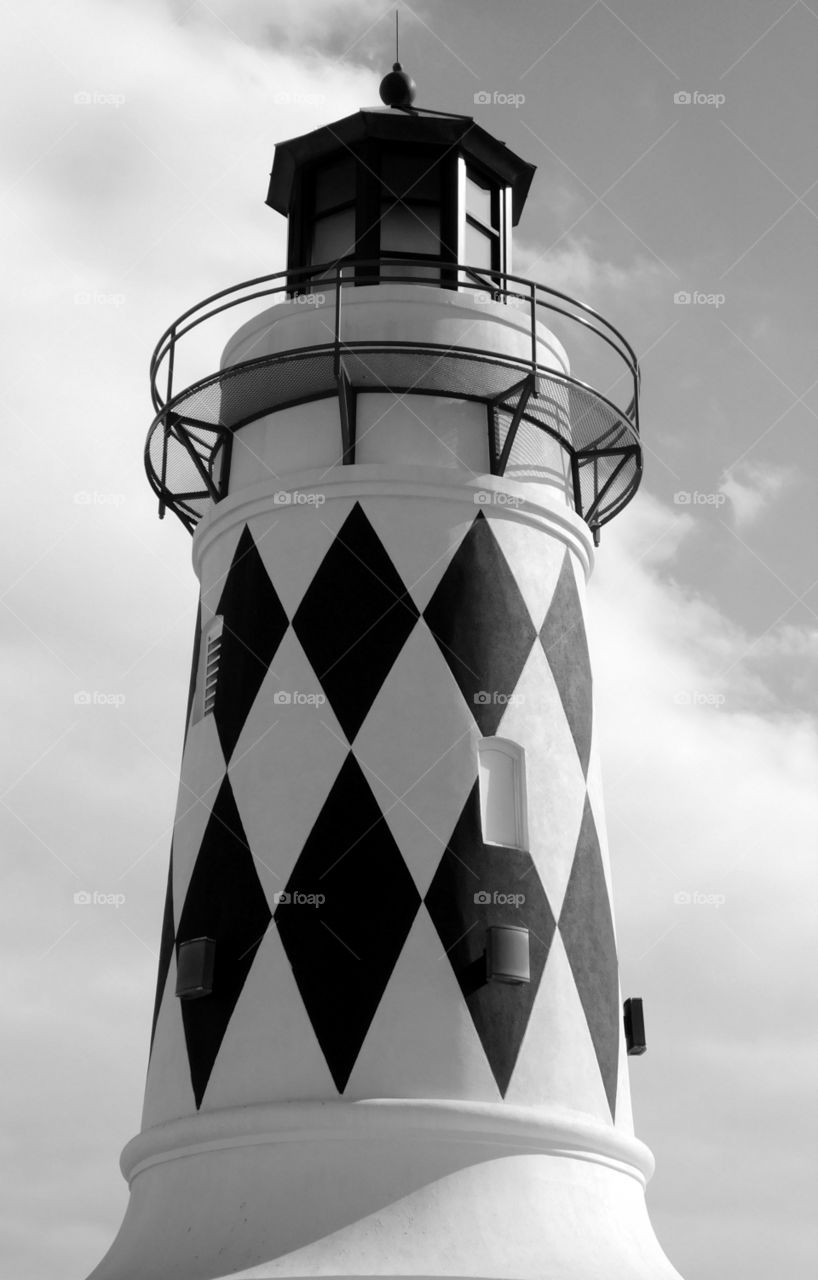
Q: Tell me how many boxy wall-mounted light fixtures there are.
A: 3